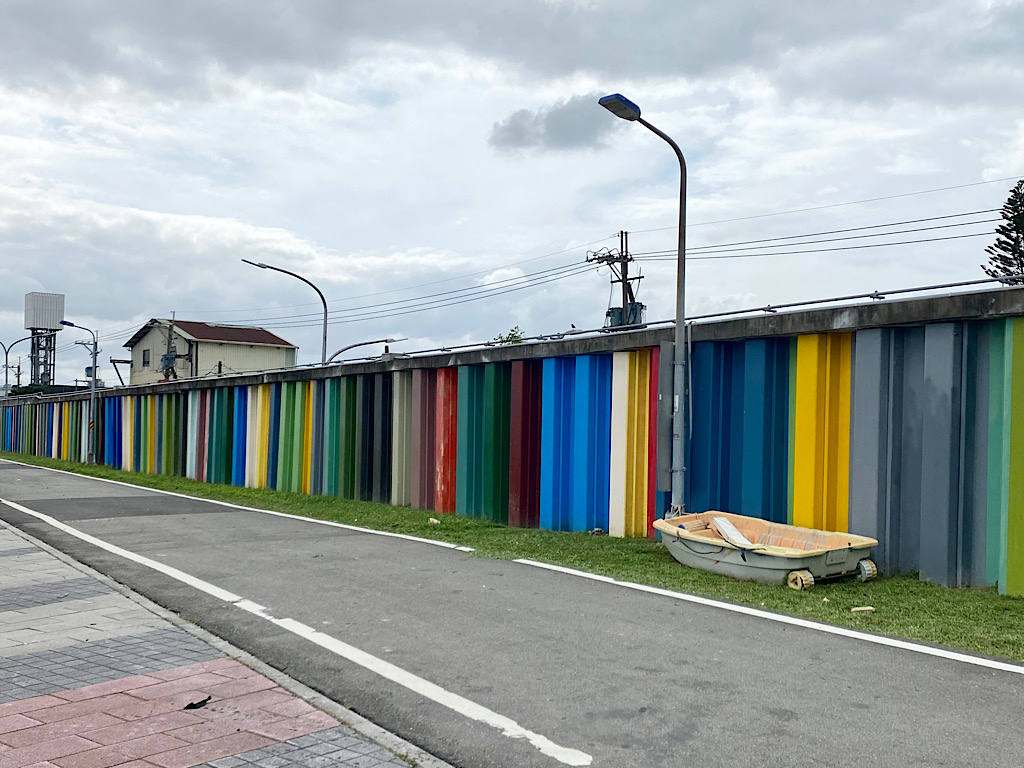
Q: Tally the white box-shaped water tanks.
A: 1